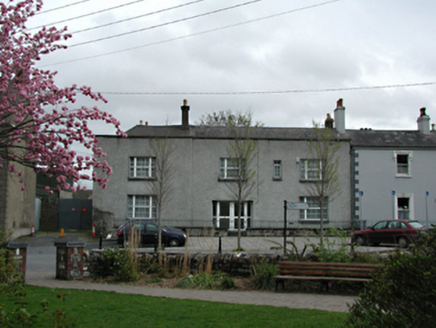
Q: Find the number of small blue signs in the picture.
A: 3